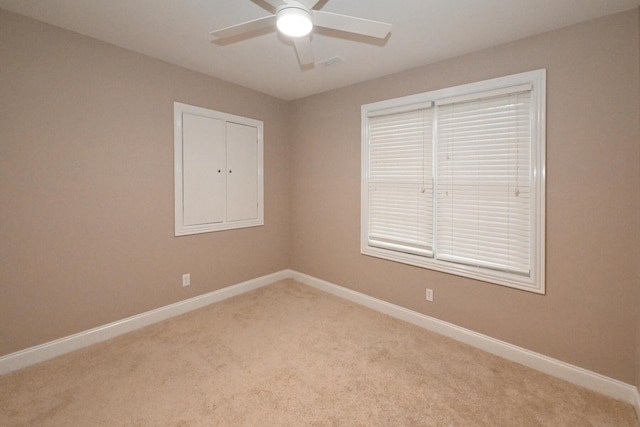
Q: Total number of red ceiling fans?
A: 0